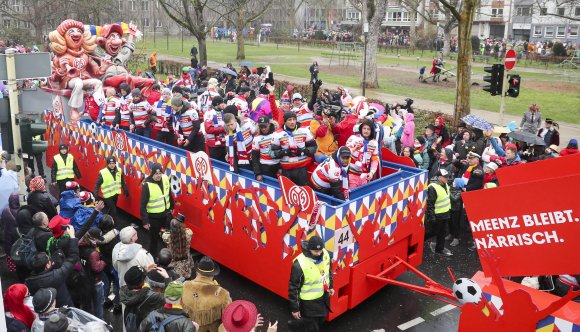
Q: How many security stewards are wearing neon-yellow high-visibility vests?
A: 5